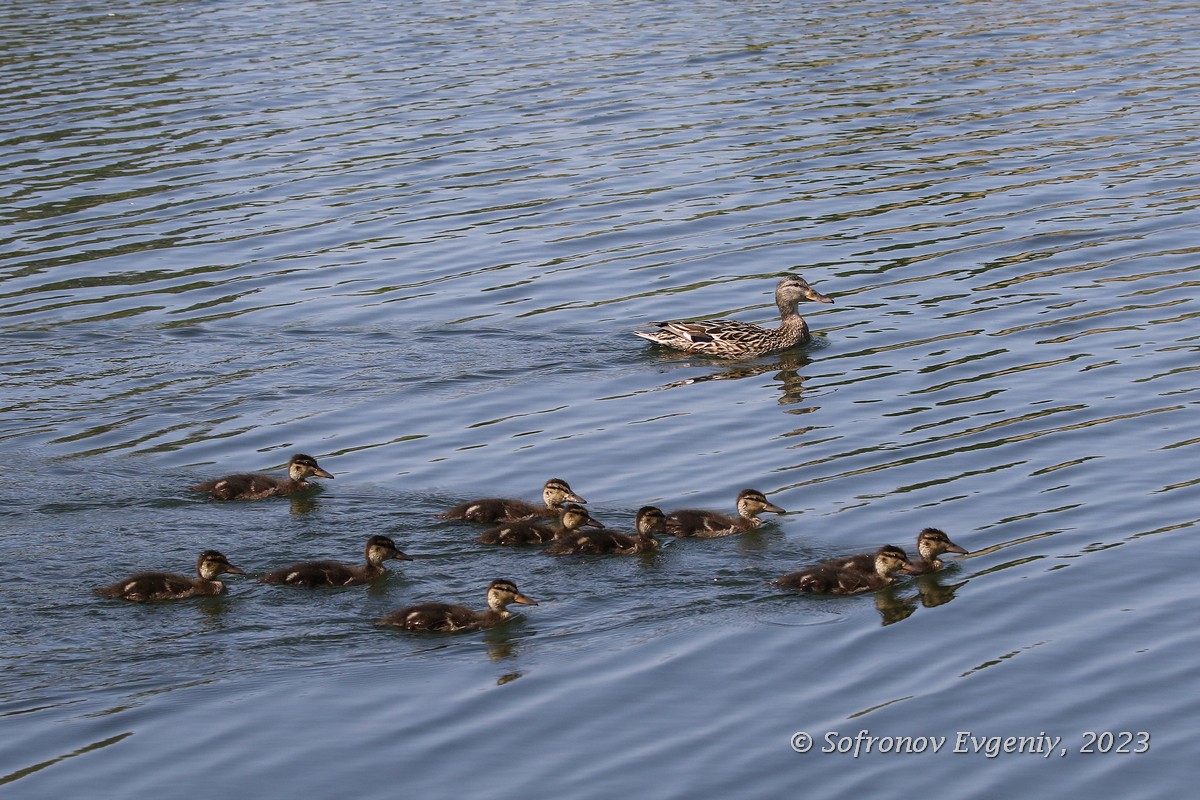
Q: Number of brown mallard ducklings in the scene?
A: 10